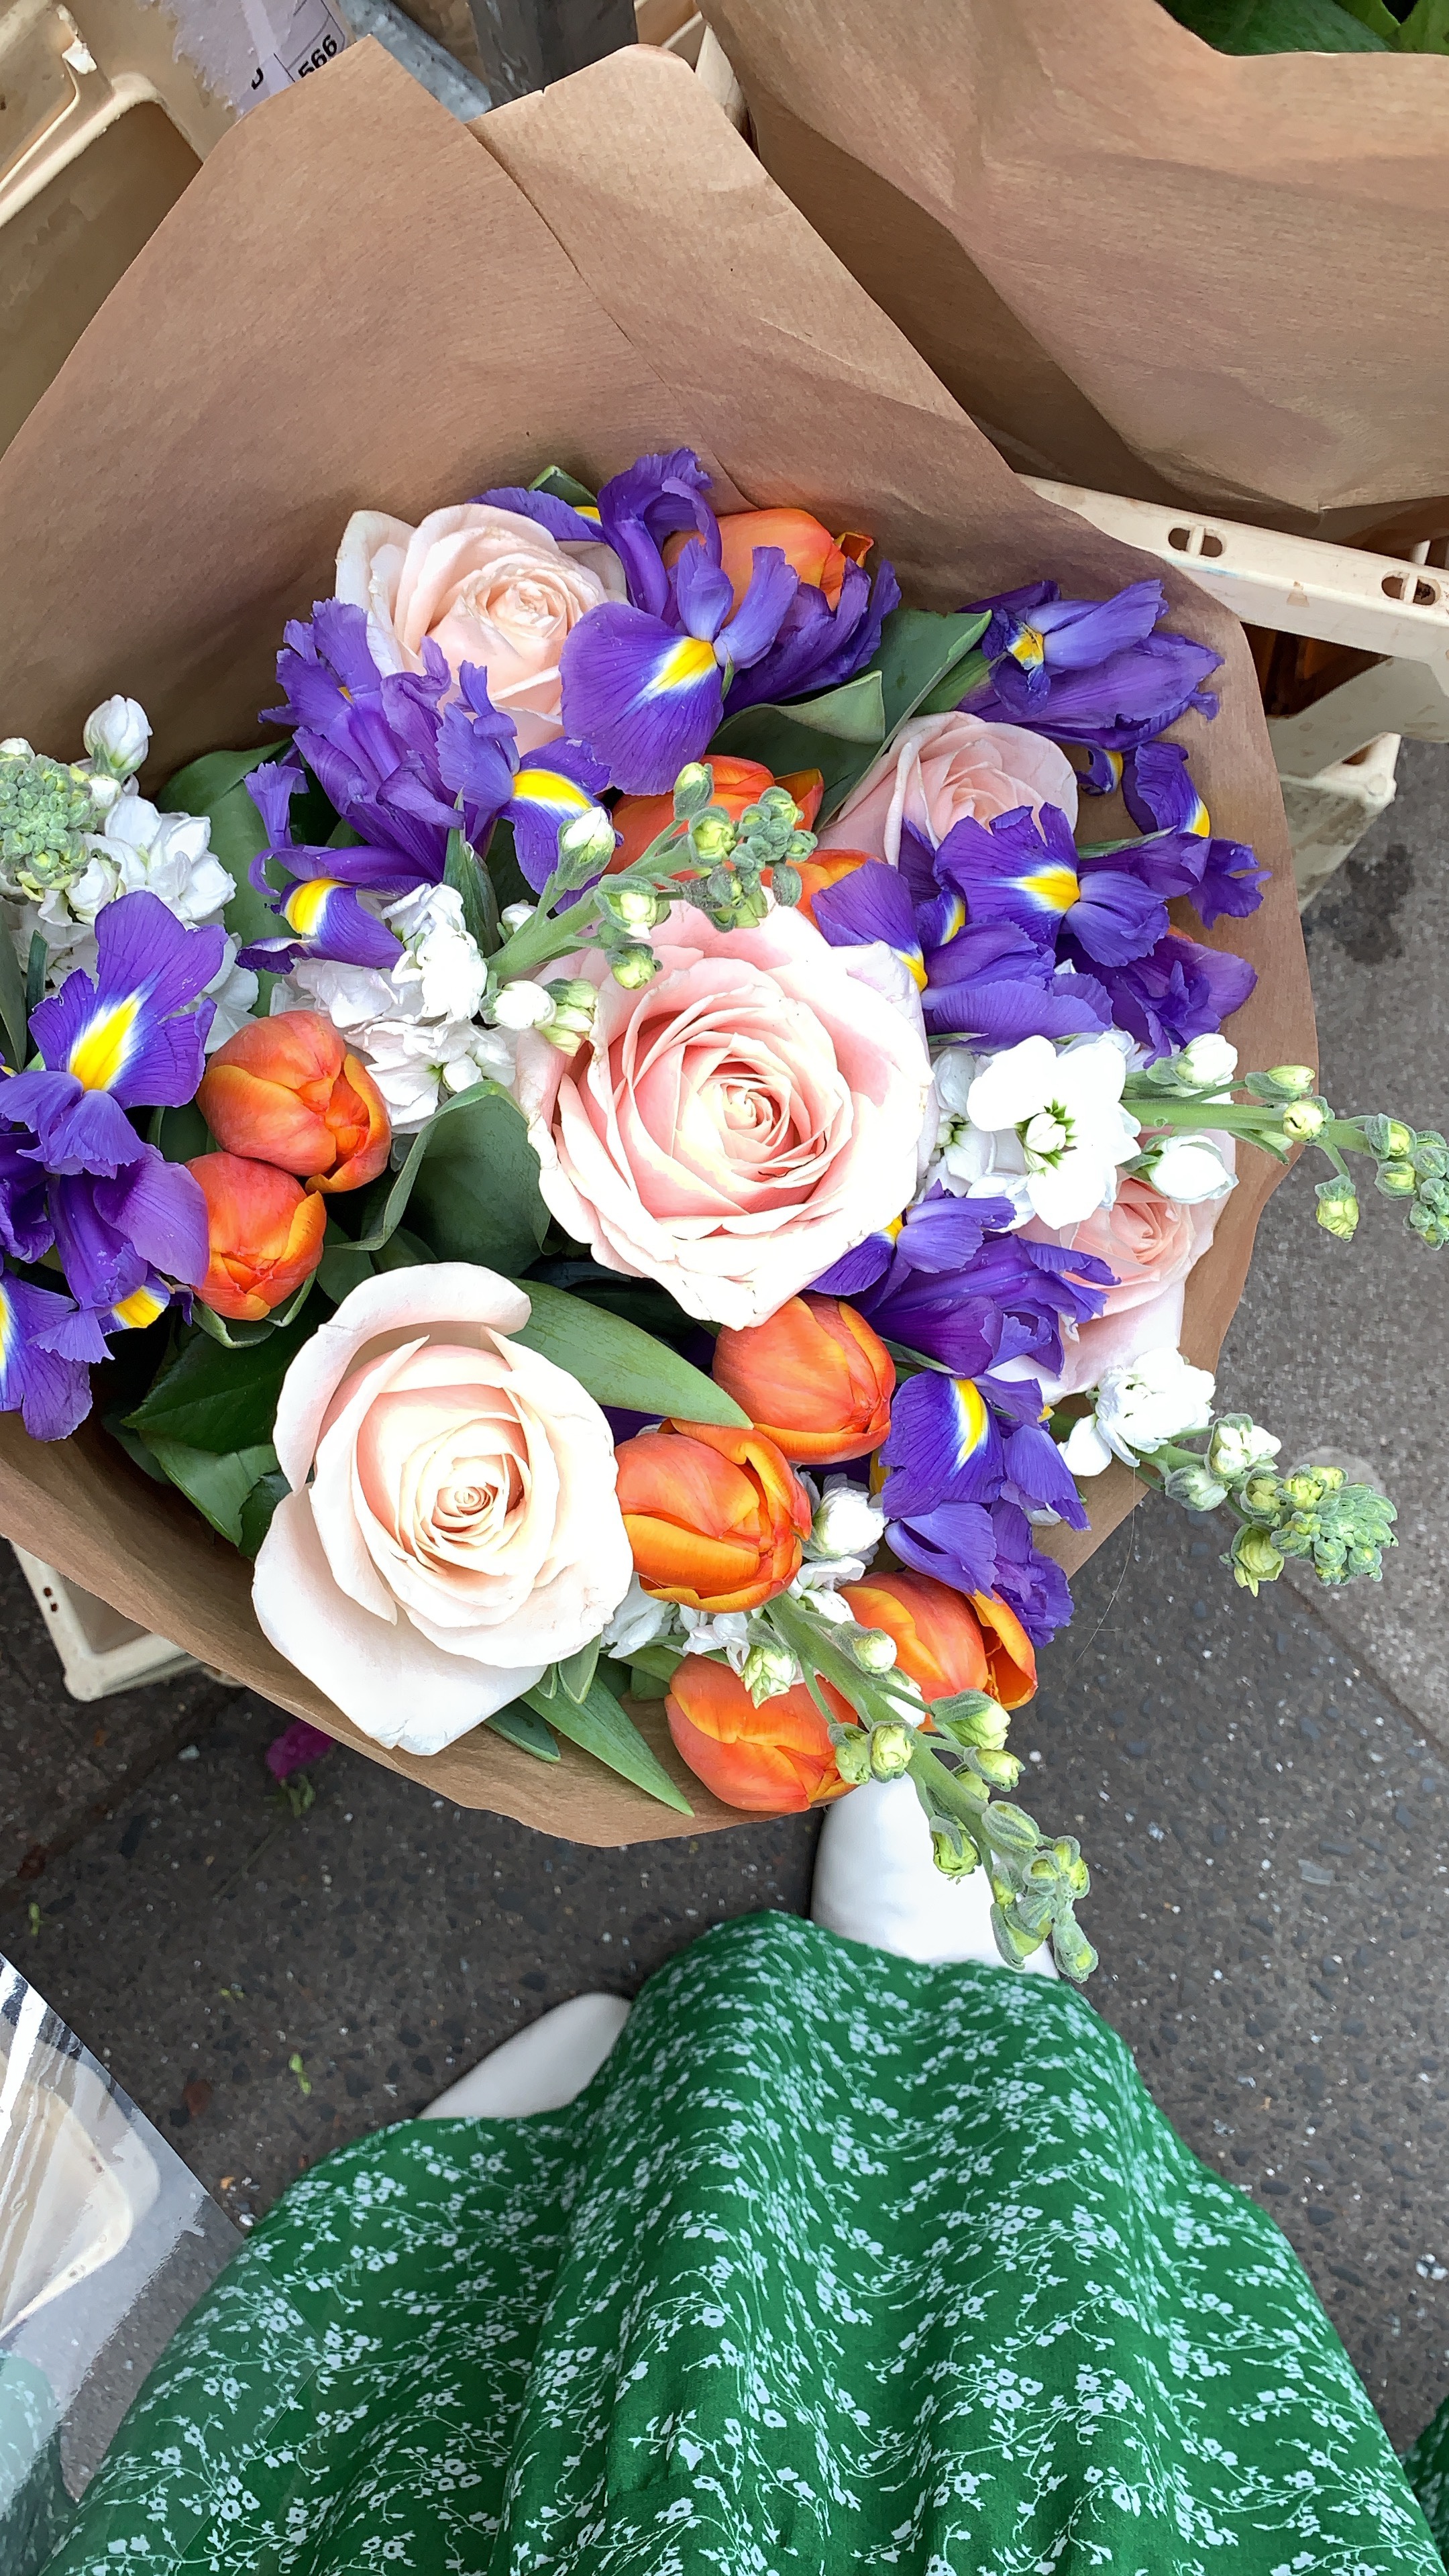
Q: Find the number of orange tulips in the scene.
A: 9